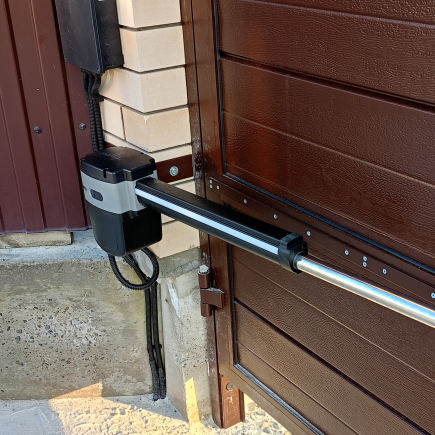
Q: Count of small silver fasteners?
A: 11